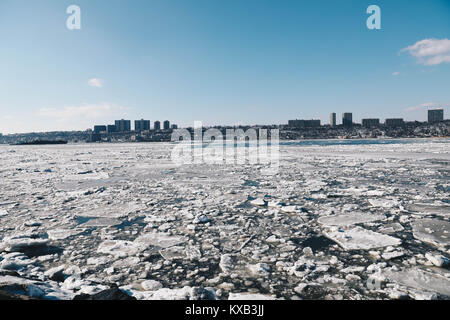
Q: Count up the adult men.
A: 0